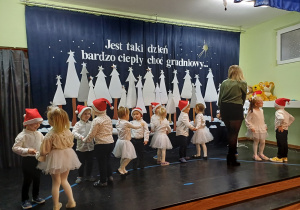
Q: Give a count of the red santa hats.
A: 7